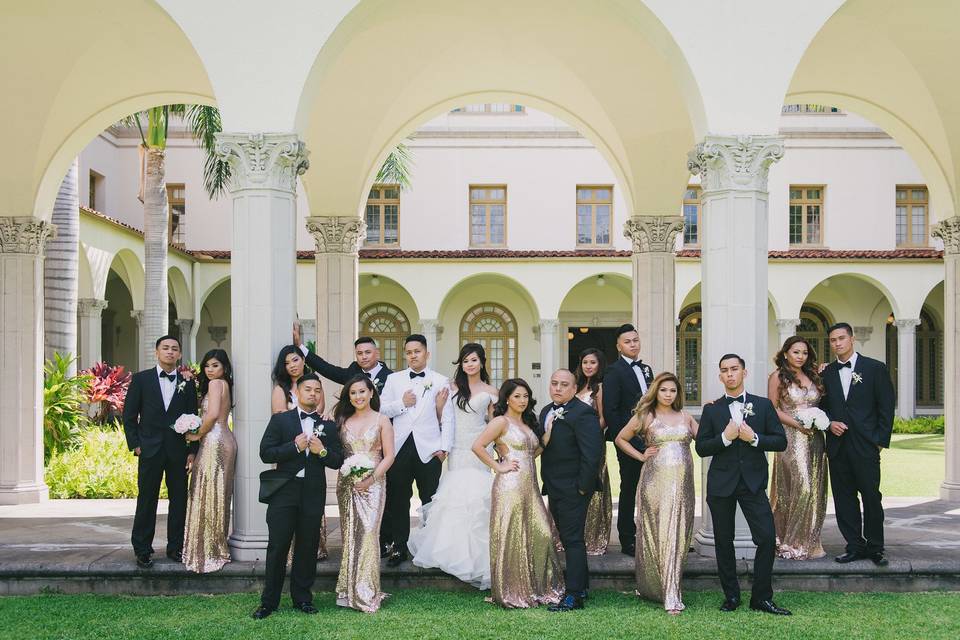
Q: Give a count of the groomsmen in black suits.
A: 7